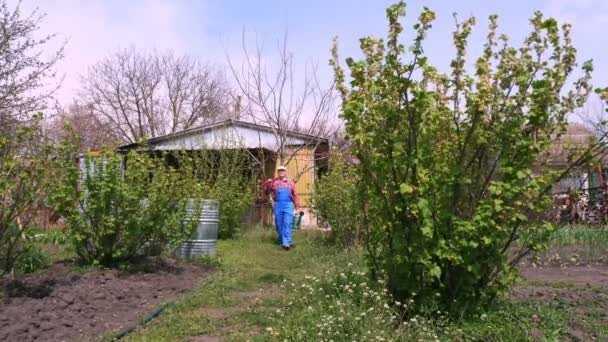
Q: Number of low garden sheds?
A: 1